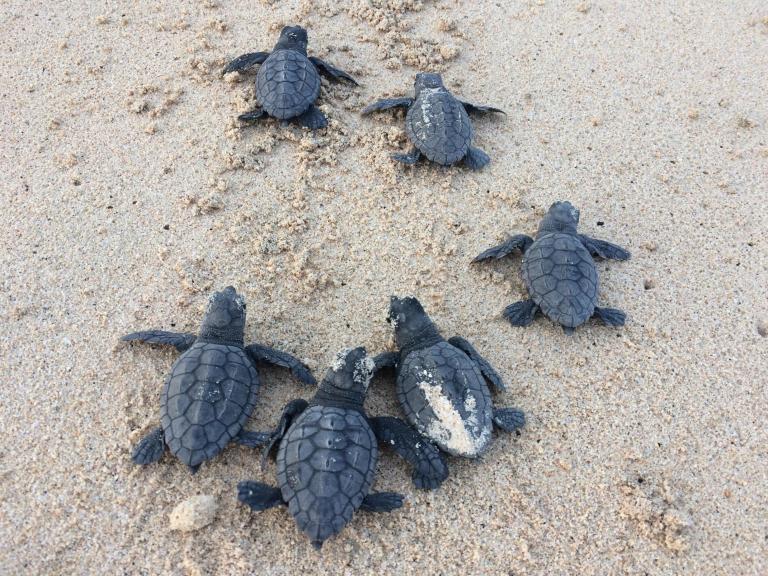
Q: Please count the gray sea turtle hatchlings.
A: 6